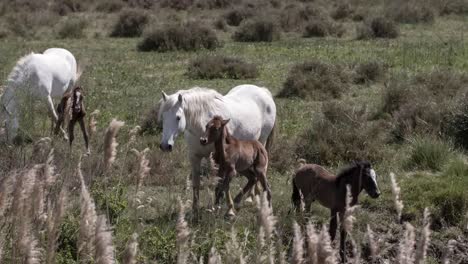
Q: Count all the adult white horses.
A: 2